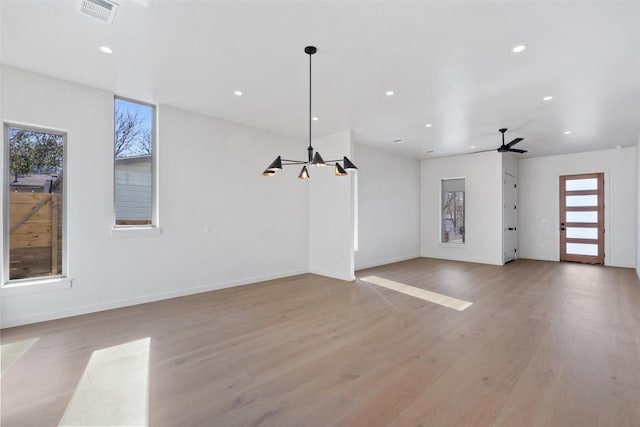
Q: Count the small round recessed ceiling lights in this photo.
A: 9